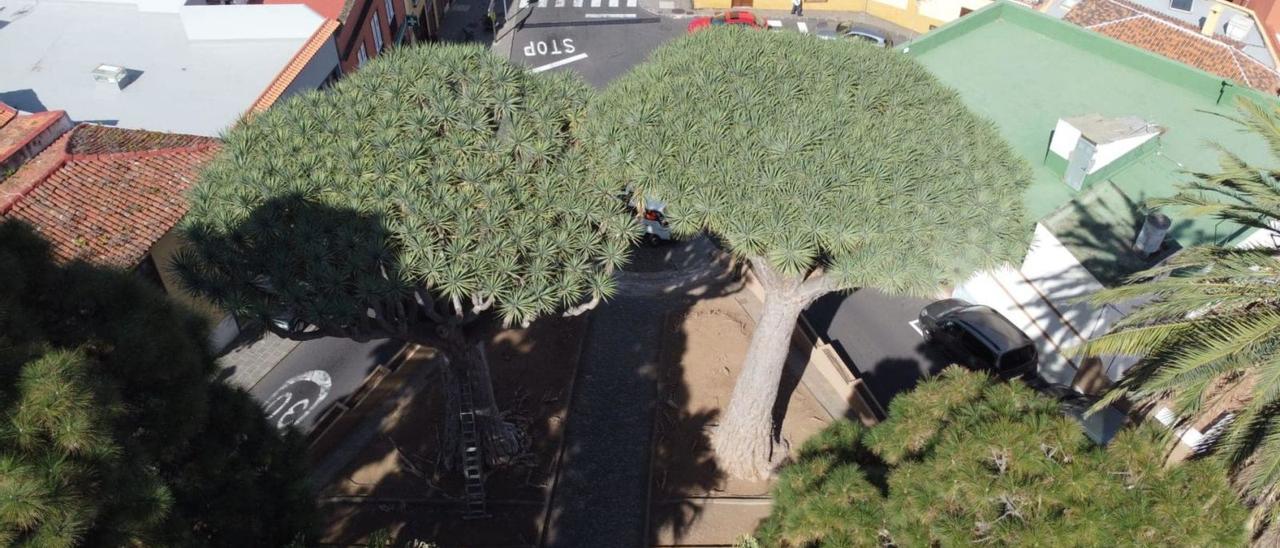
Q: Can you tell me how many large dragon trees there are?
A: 2